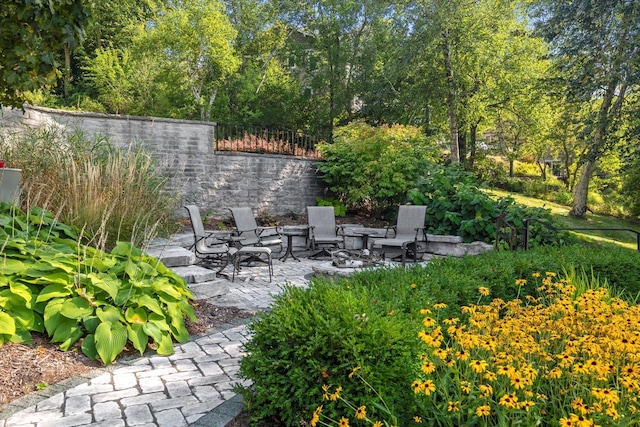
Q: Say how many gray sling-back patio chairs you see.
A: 4